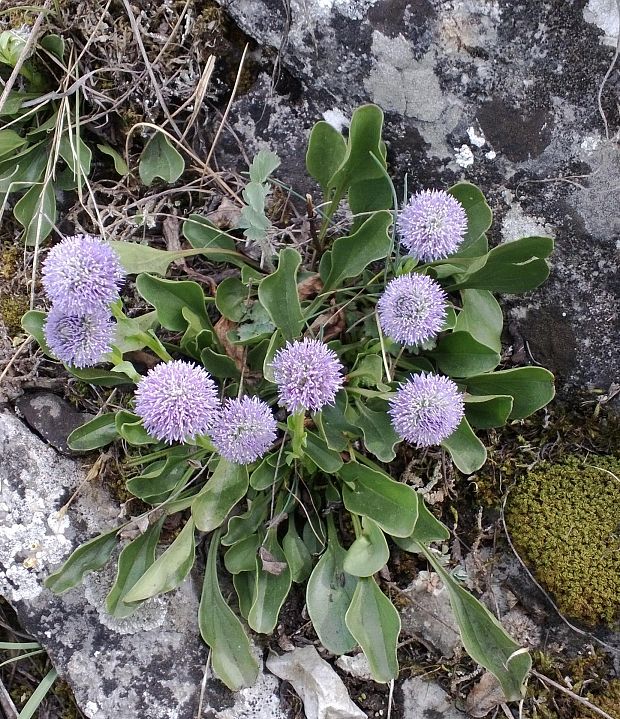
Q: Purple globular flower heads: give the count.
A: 8